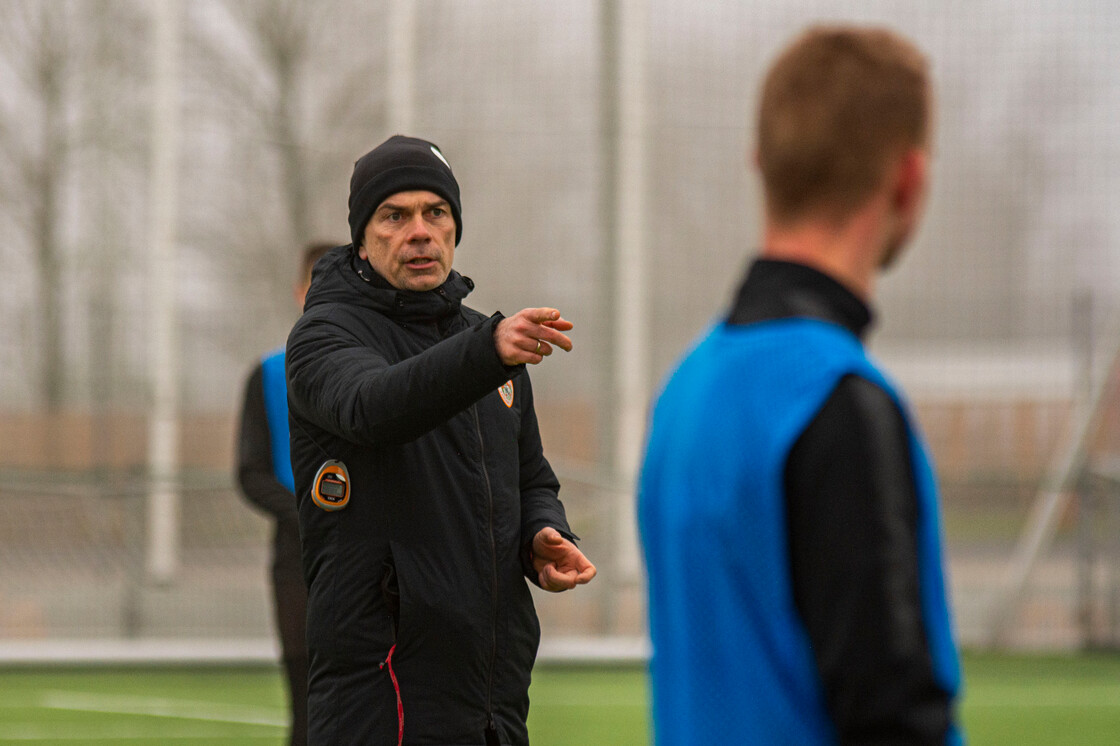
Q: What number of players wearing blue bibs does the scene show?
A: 2